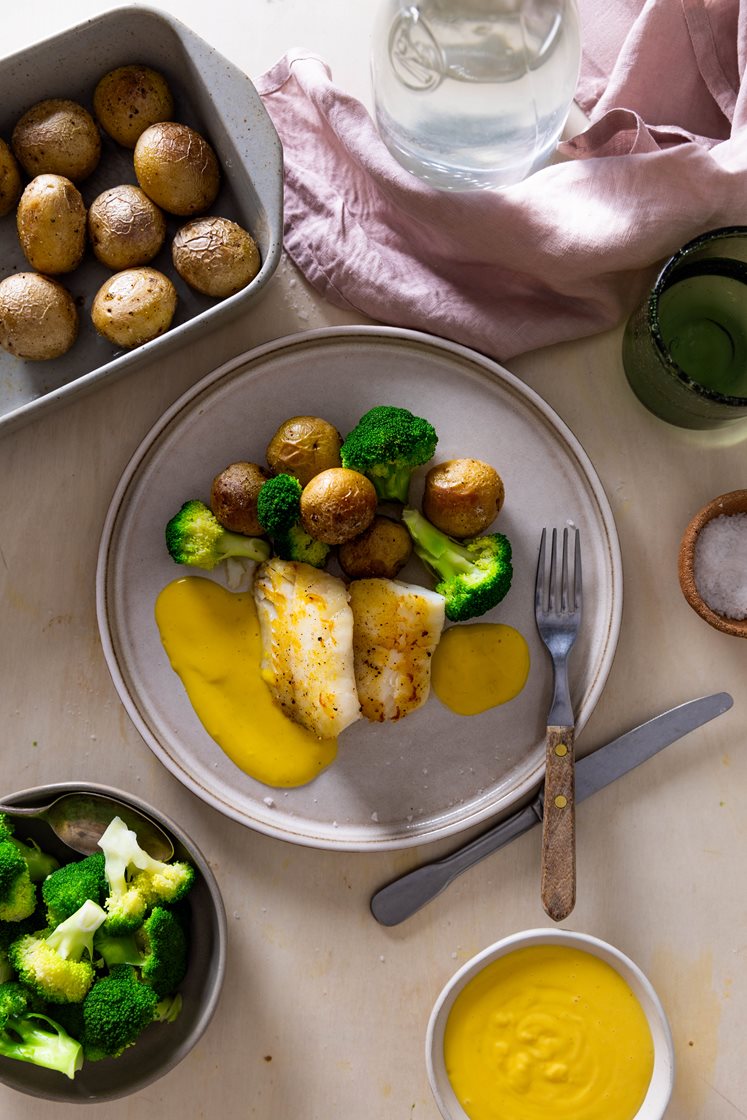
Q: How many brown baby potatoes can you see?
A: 14